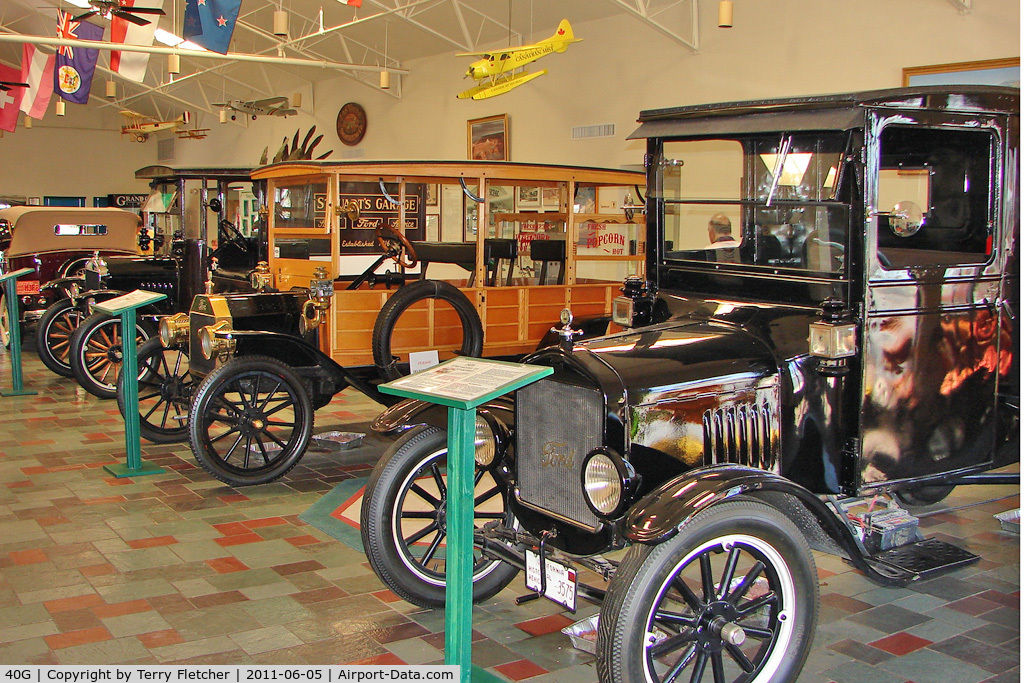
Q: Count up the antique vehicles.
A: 4